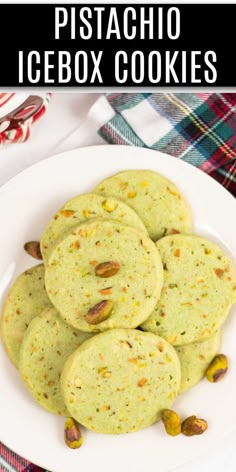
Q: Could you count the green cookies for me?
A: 8